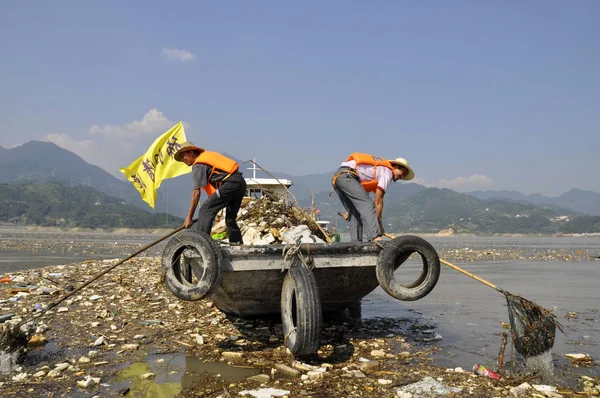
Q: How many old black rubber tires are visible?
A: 3